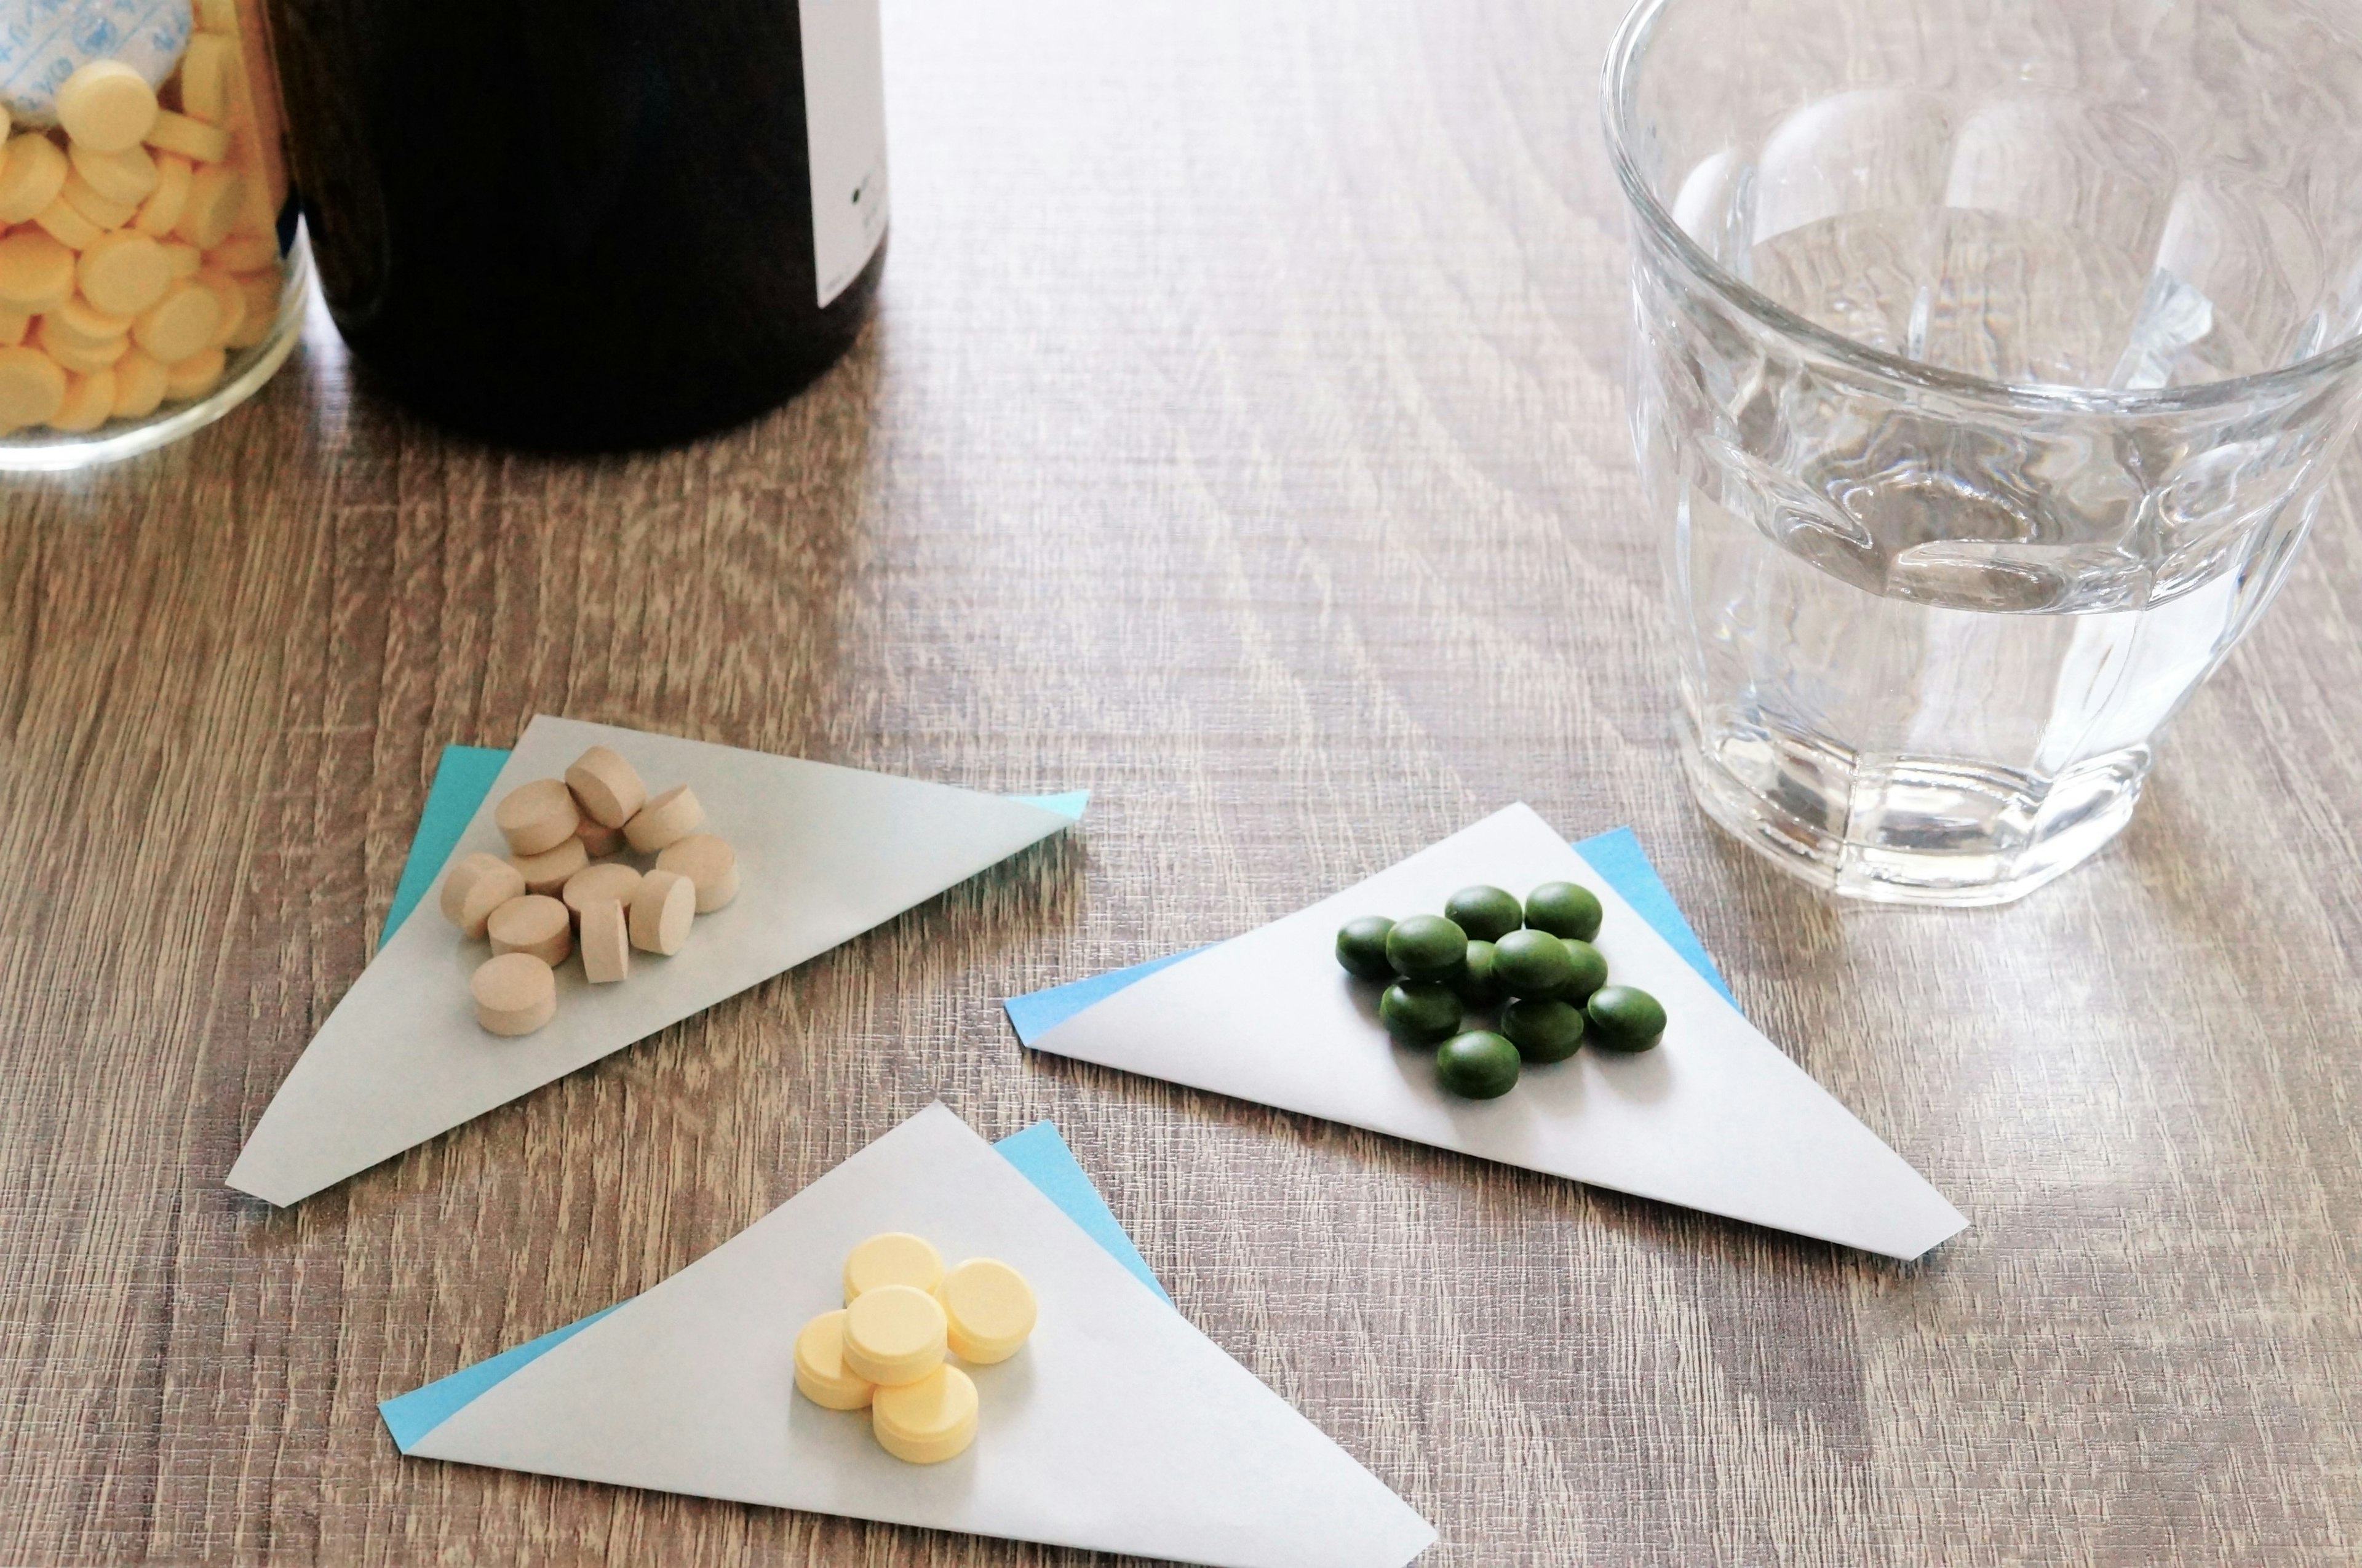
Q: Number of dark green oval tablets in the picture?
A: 11